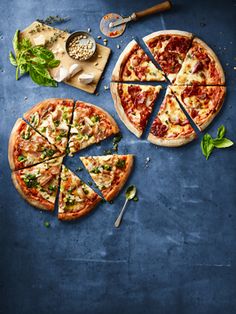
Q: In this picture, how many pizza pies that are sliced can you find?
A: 2